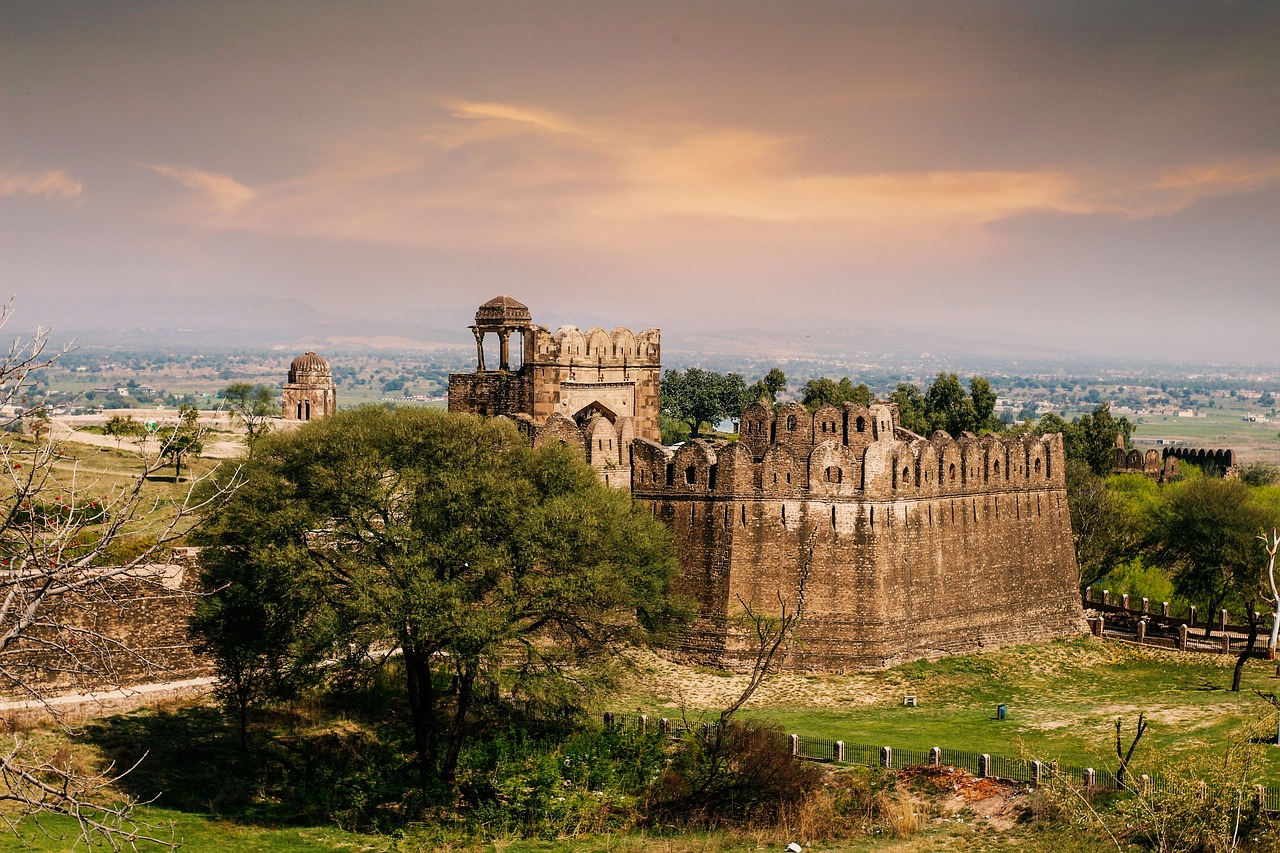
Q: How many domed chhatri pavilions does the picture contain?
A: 2